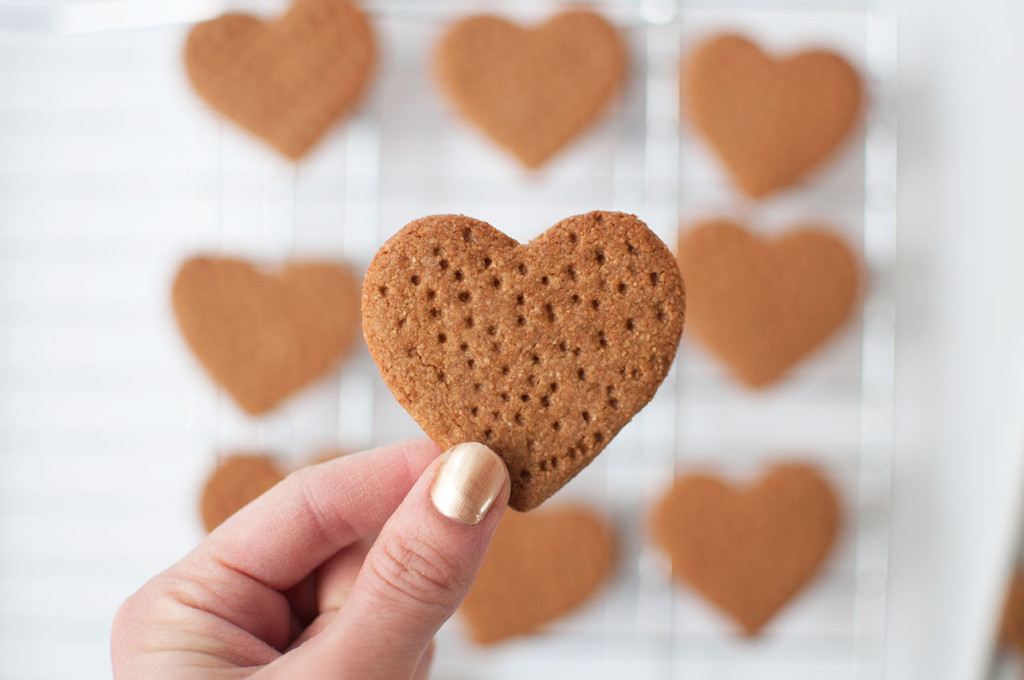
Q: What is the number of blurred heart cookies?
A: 8